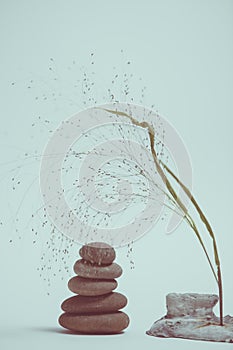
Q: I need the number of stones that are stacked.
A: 5